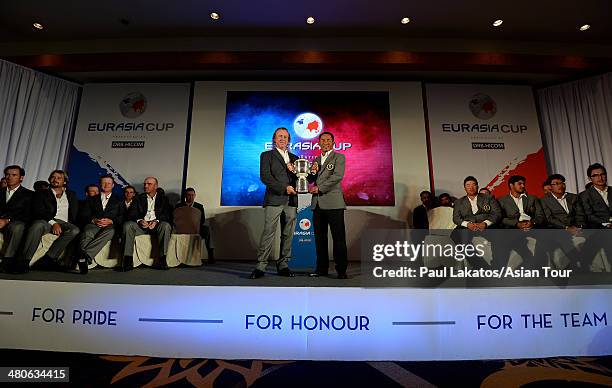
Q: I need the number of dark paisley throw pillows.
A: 0